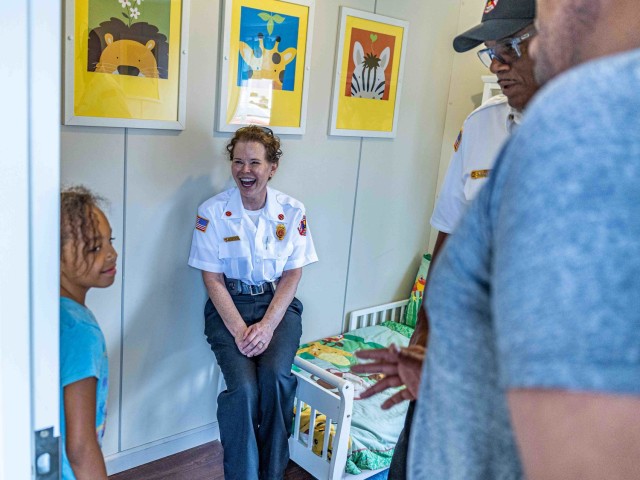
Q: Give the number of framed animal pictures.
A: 3